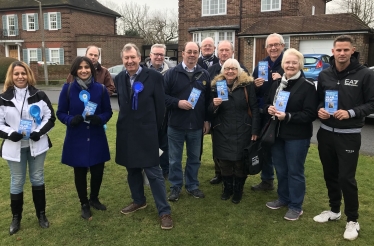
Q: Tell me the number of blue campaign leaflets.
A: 7